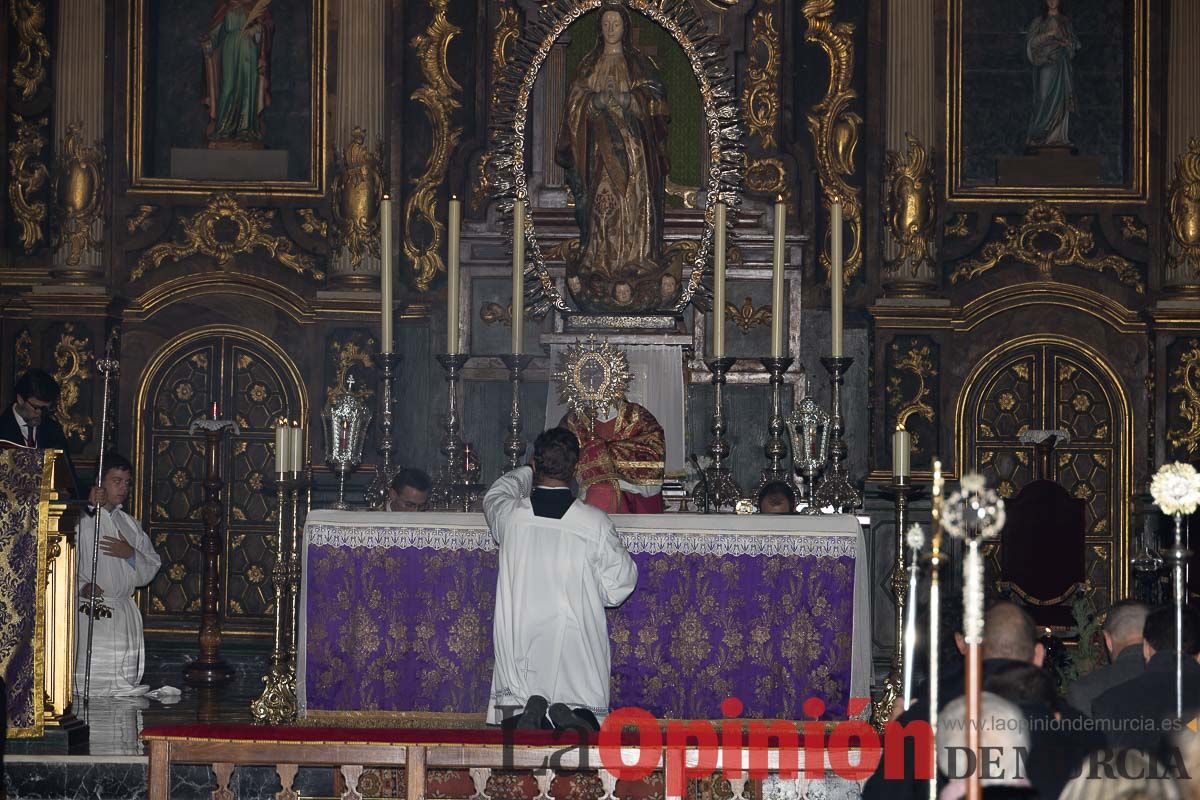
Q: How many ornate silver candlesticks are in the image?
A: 6